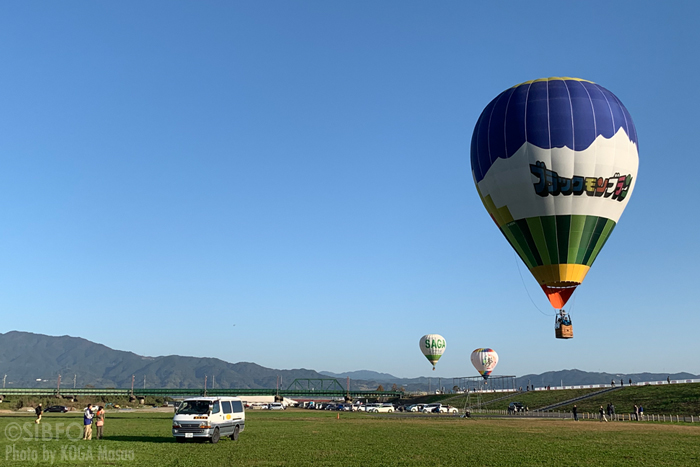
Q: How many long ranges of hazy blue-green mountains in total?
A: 1